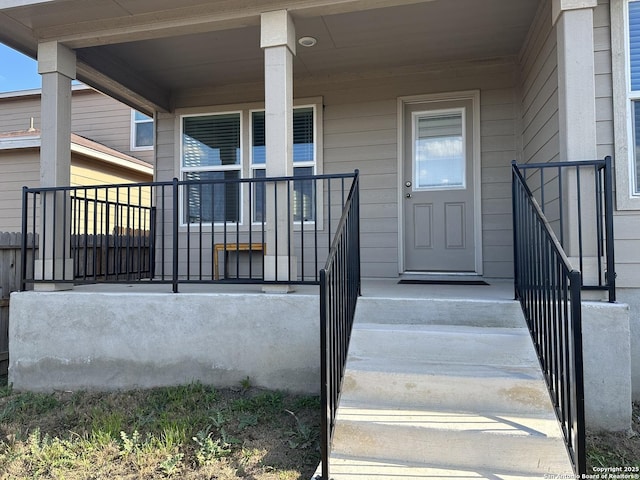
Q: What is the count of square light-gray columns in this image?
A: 3